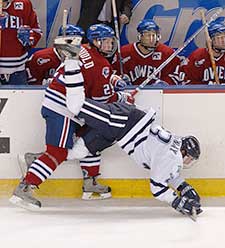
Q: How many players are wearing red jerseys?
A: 5